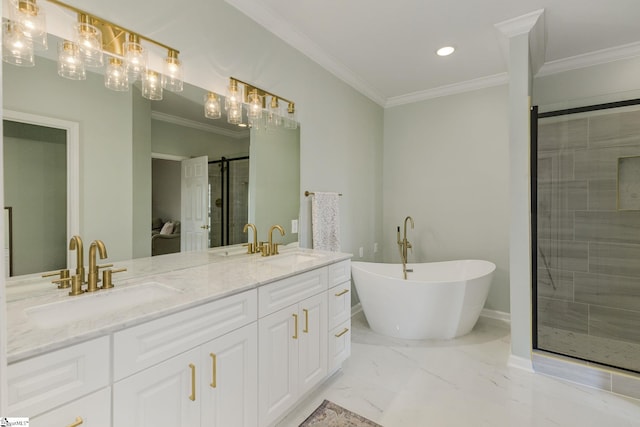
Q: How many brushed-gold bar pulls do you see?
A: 7